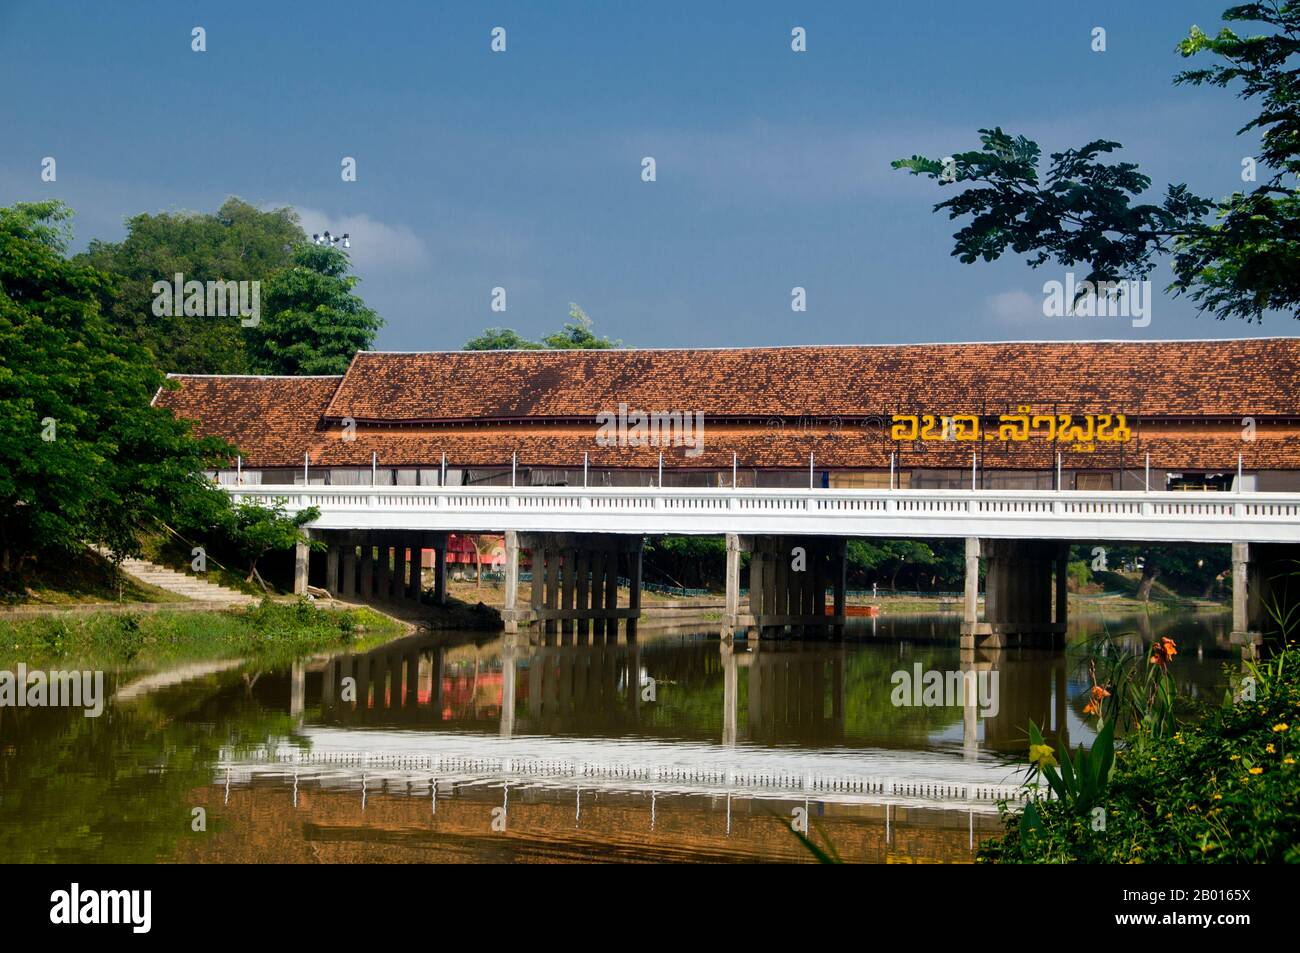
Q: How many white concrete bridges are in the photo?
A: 1